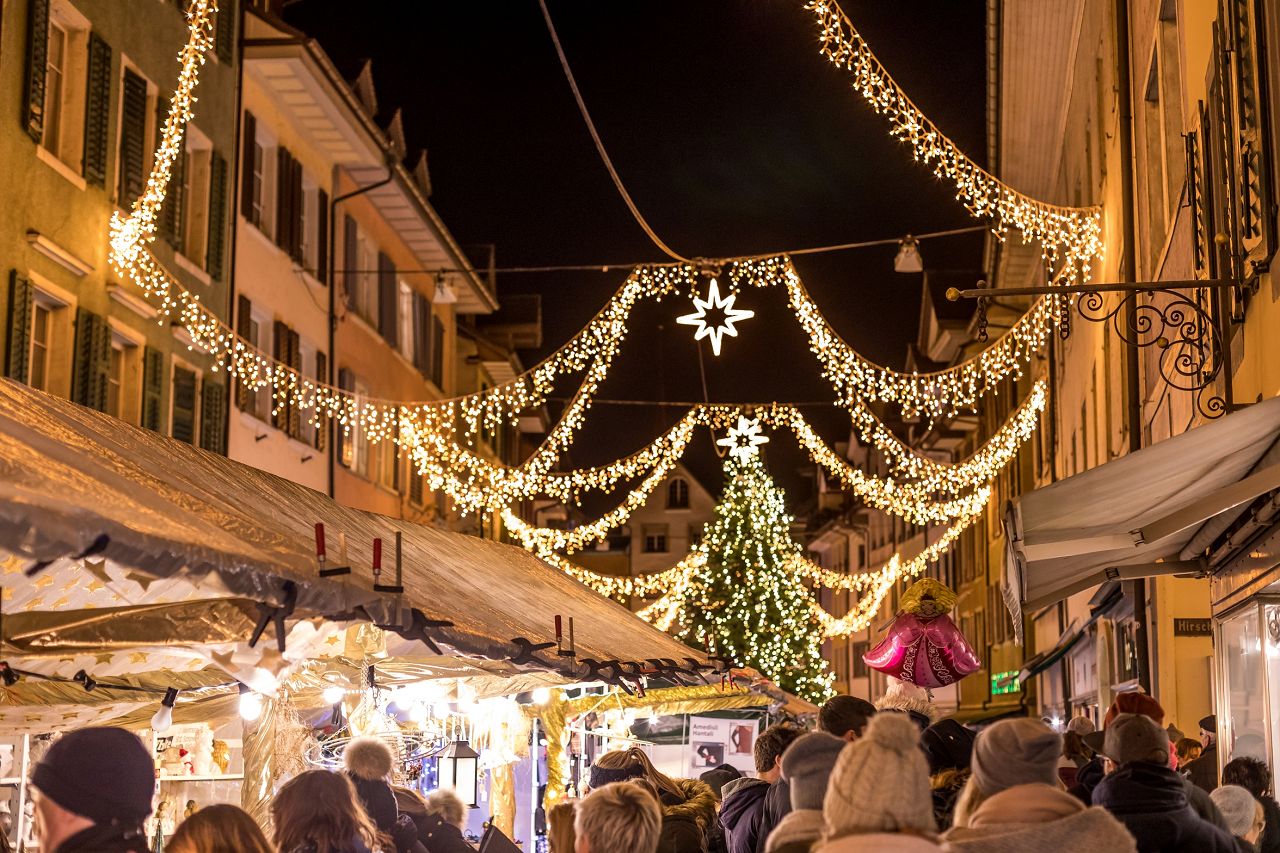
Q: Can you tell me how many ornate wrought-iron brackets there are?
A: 1